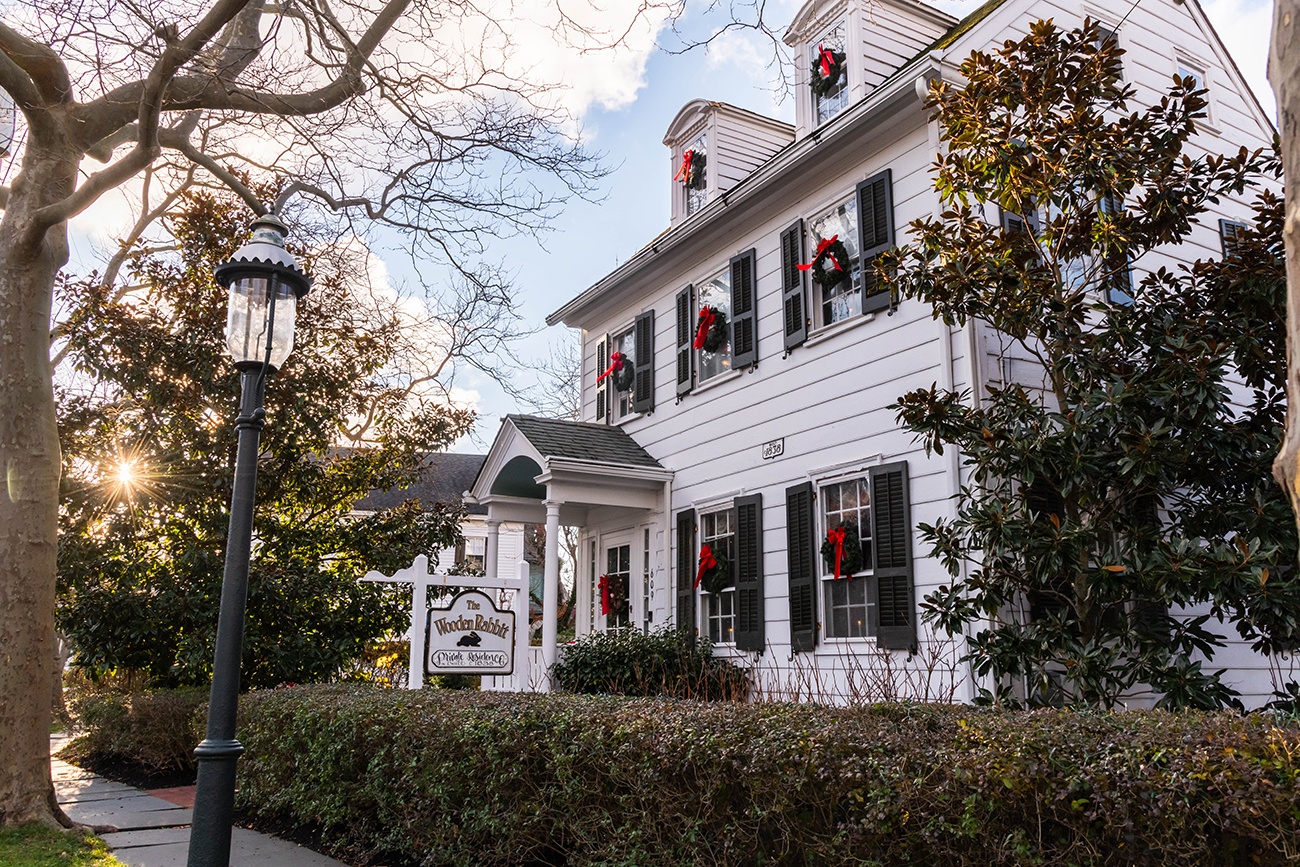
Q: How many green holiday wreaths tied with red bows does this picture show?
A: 8